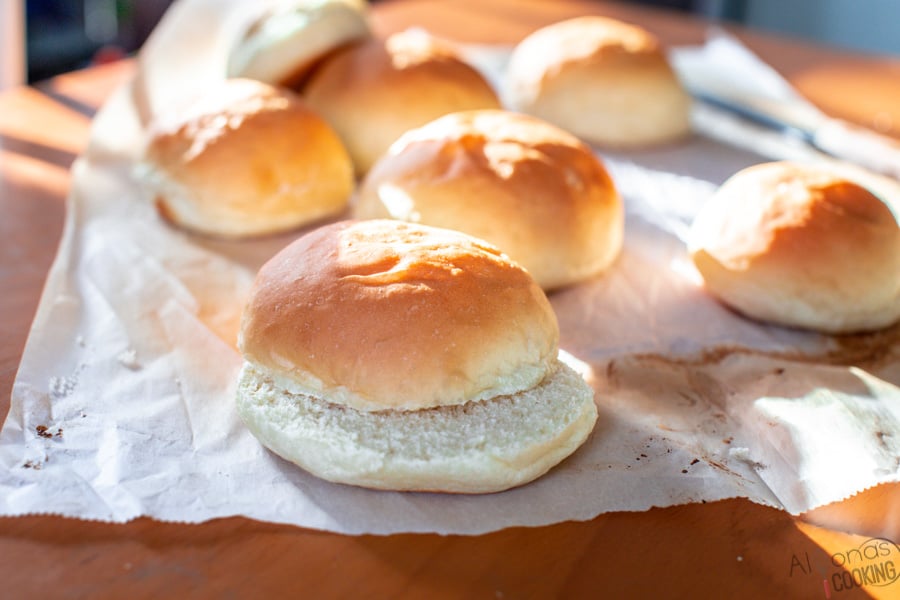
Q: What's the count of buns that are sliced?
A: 1